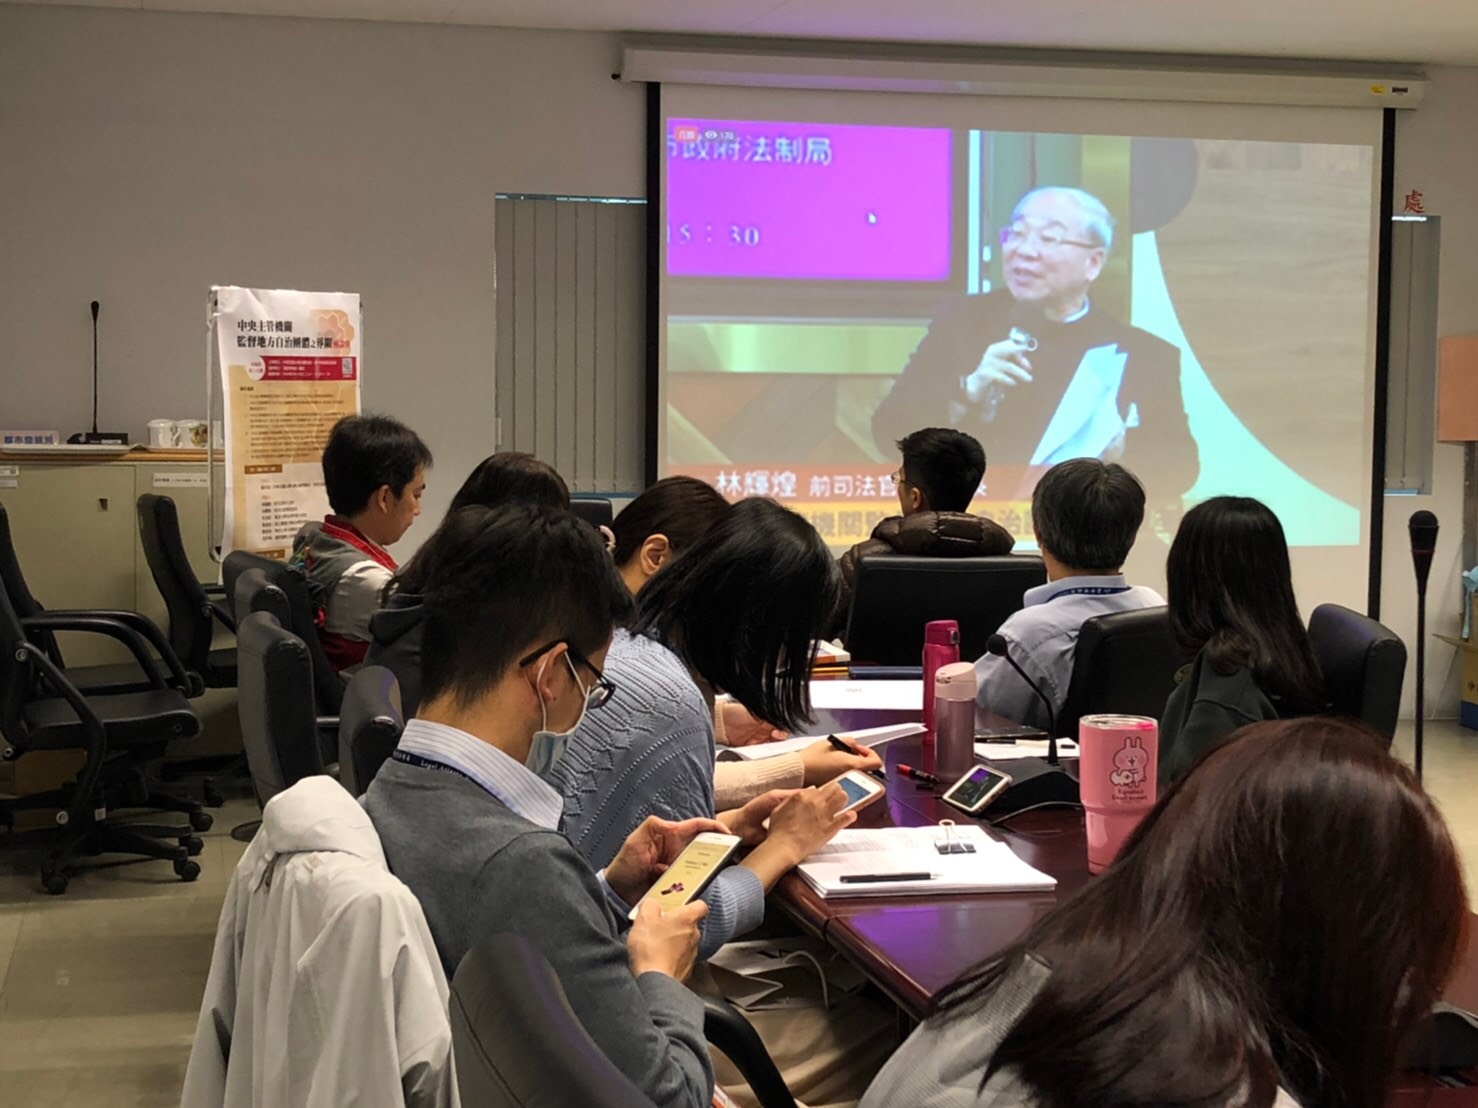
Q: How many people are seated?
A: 9